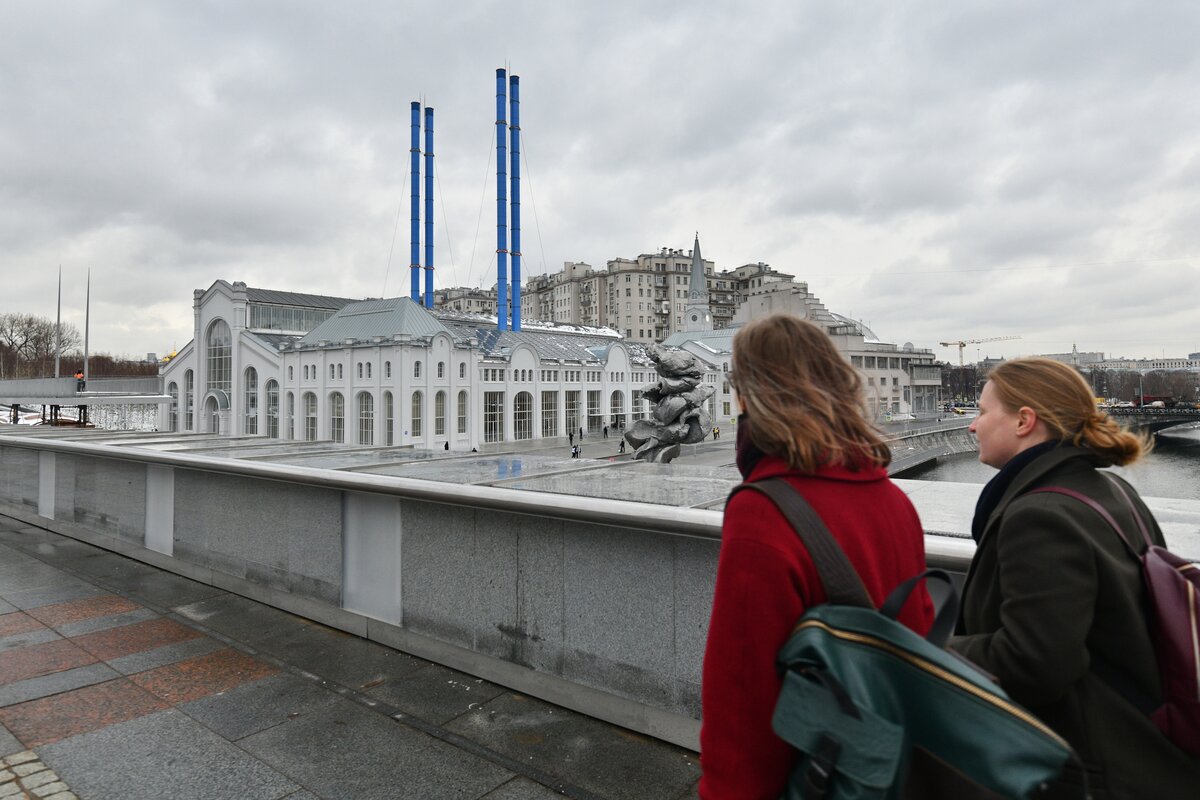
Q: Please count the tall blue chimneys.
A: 4